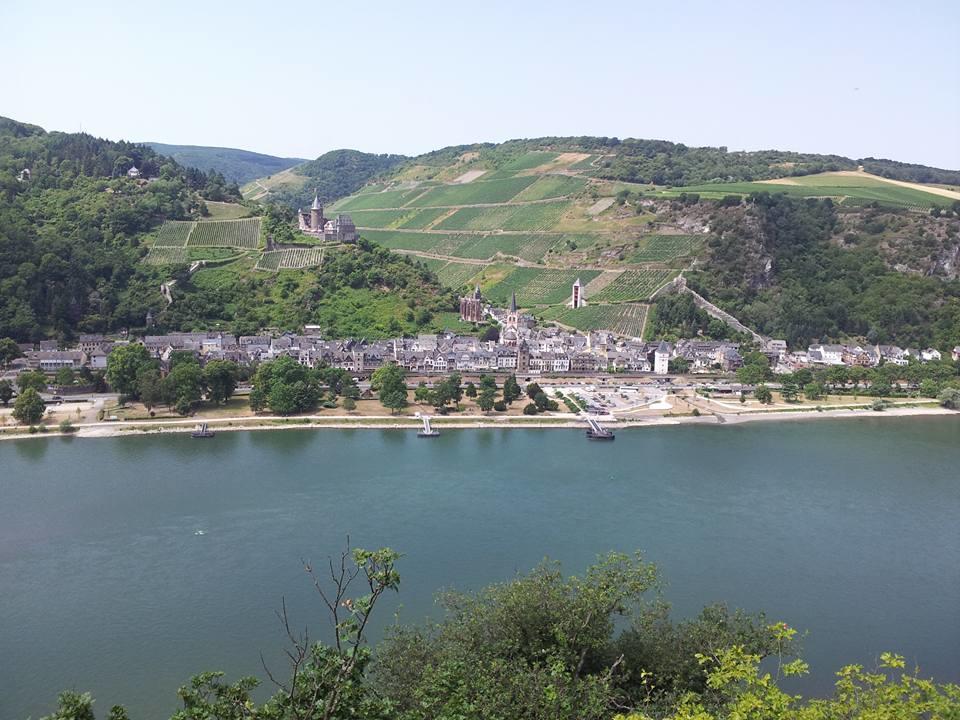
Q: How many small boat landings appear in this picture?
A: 3